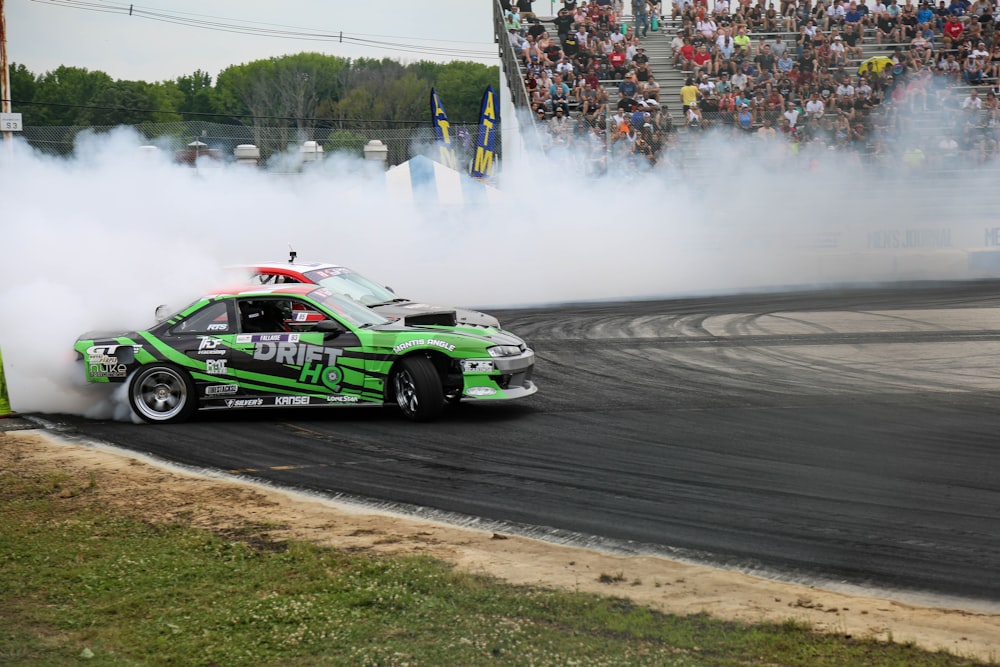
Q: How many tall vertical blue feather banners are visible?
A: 2